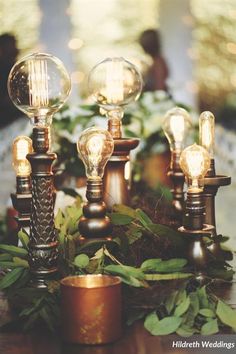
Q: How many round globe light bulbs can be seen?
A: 2